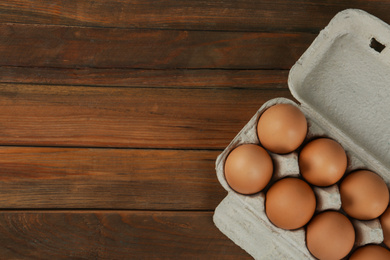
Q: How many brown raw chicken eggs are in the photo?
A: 8